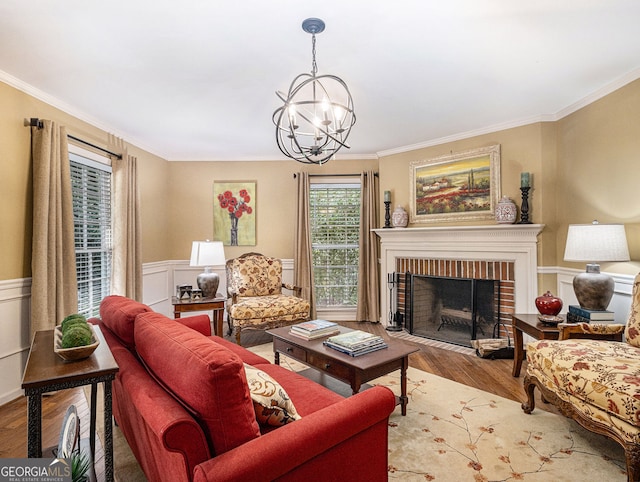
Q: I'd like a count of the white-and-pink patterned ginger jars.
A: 2